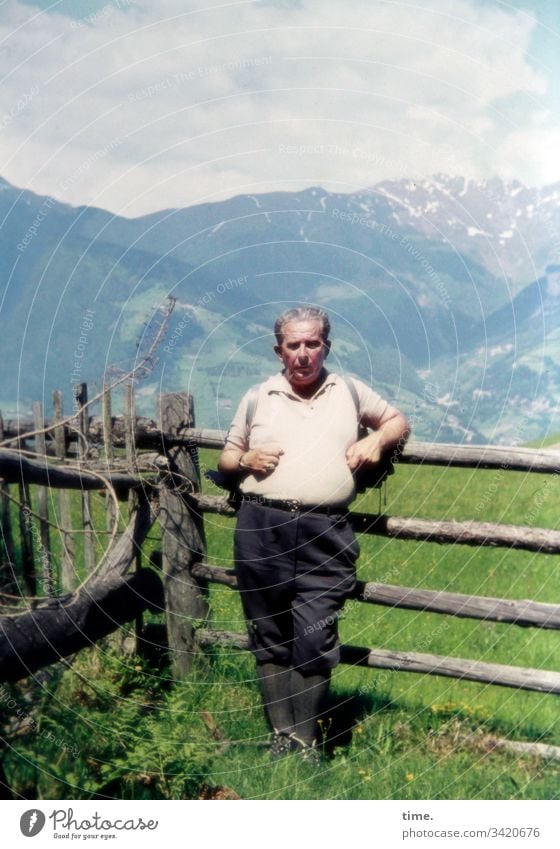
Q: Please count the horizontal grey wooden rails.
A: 4